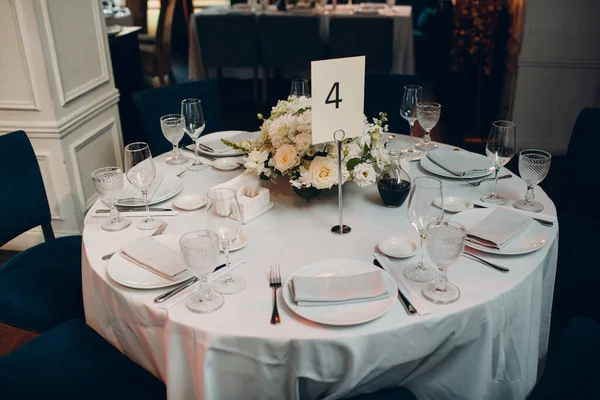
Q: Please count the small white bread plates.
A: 5